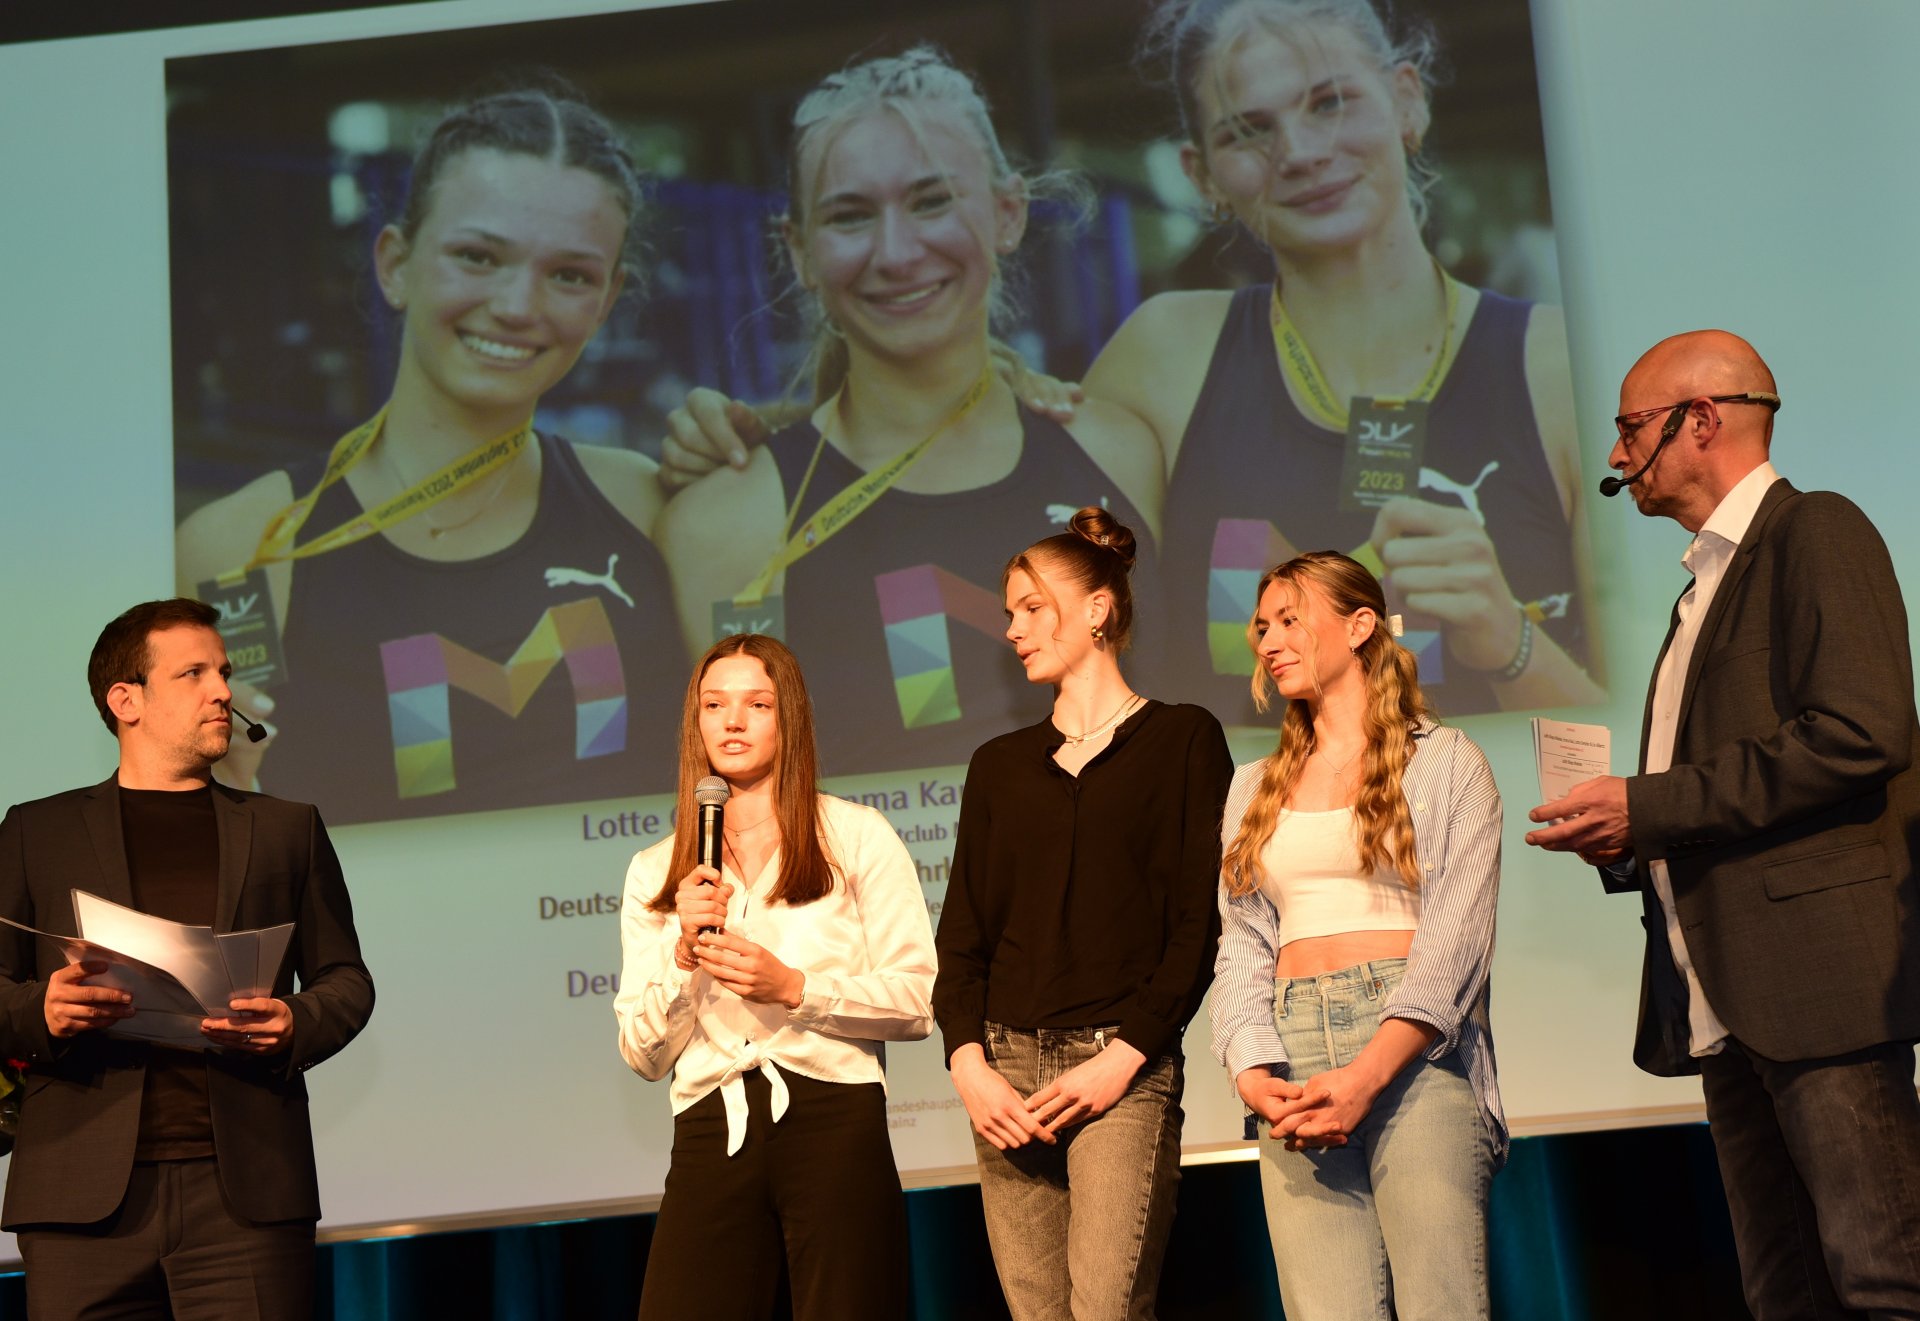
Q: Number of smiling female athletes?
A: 3